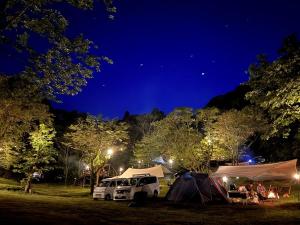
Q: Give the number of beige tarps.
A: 2